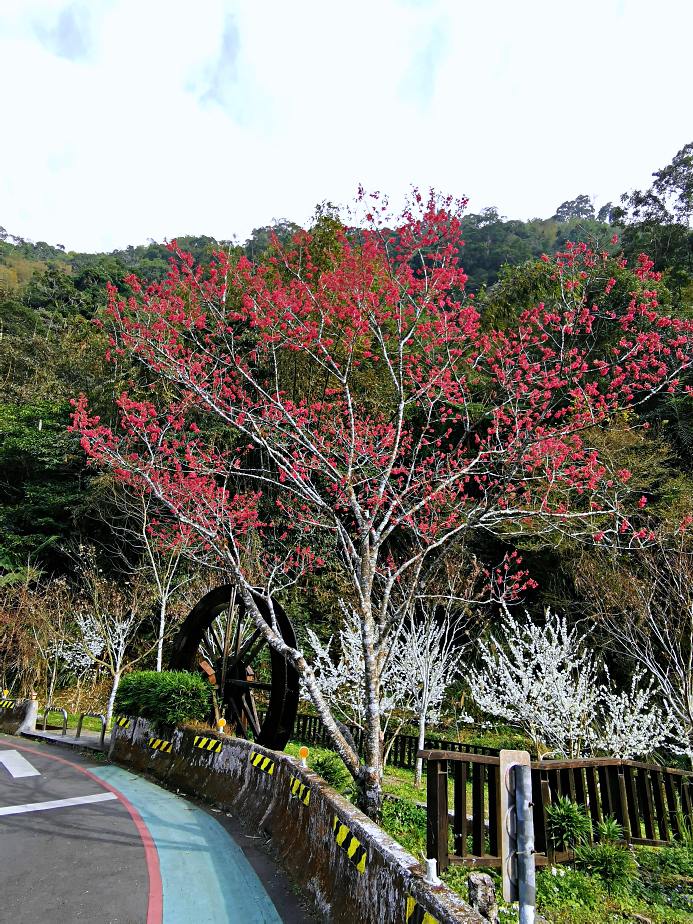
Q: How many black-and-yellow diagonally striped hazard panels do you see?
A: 8